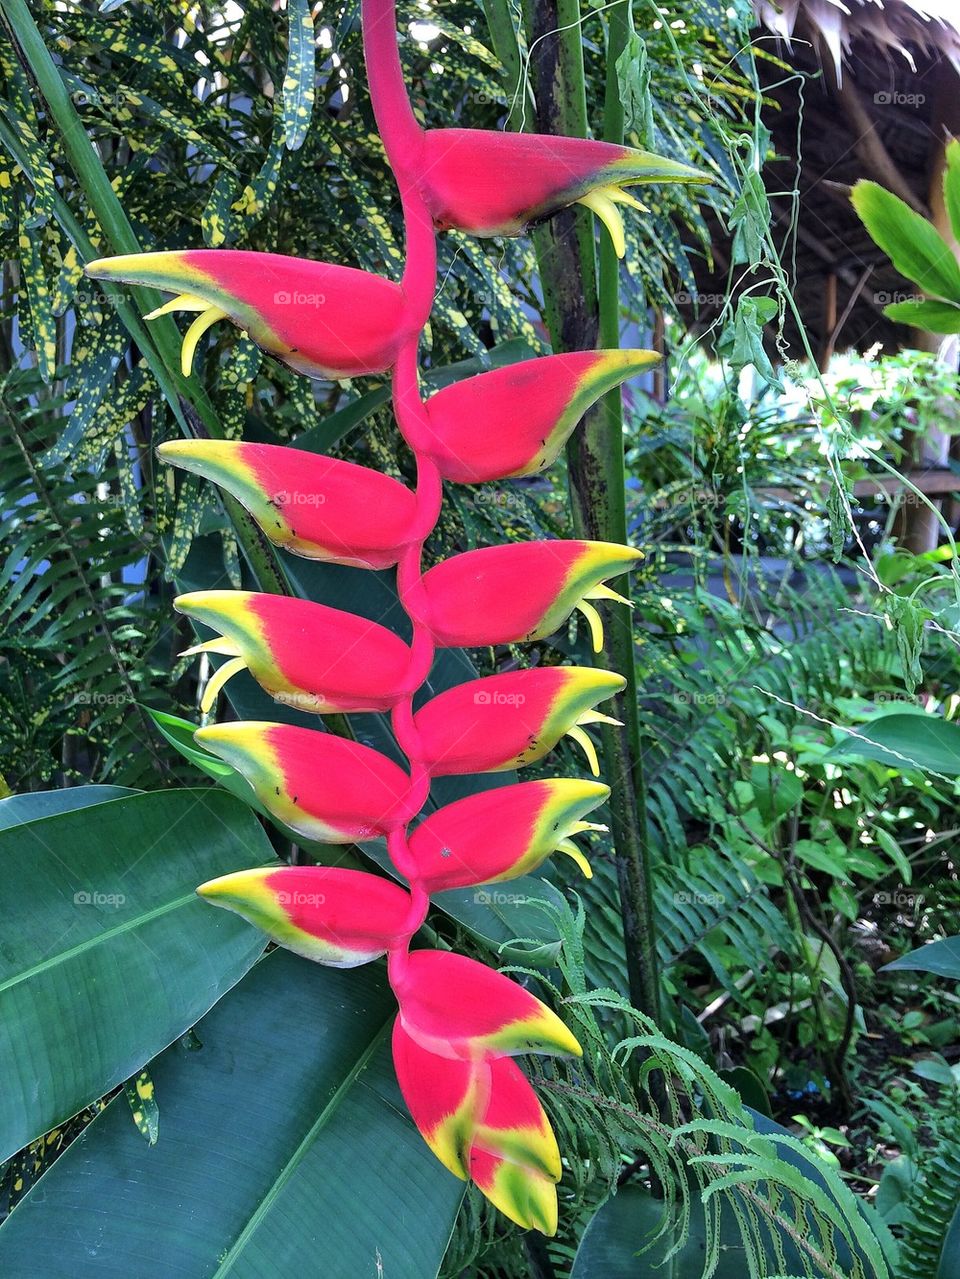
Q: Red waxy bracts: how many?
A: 14